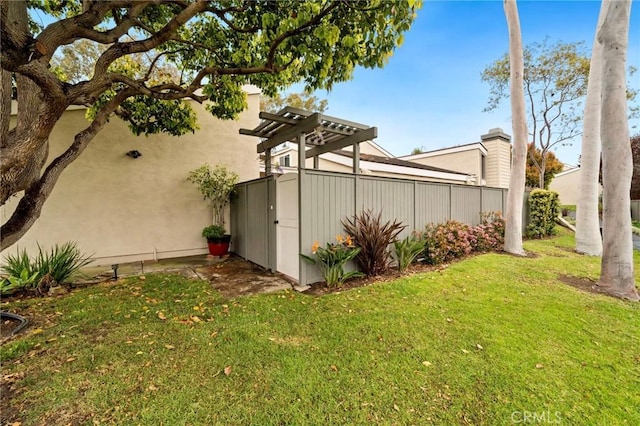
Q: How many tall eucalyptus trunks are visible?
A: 3